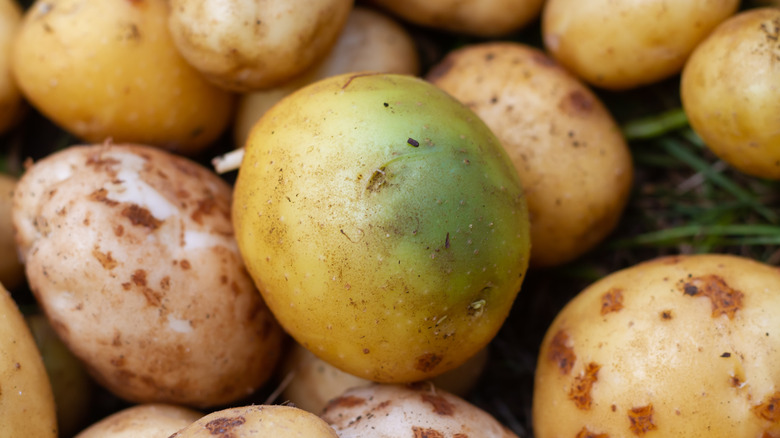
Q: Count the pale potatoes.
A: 2